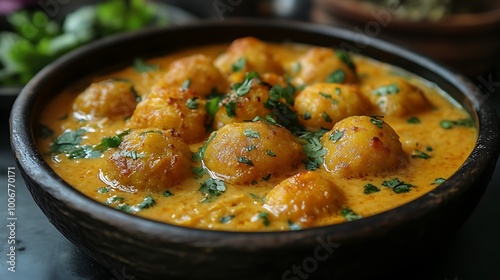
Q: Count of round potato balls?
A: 12